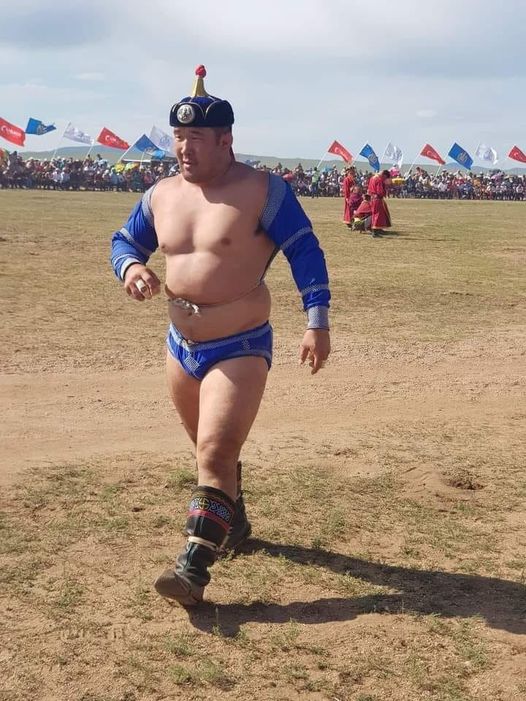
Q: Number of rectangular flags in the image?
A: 13